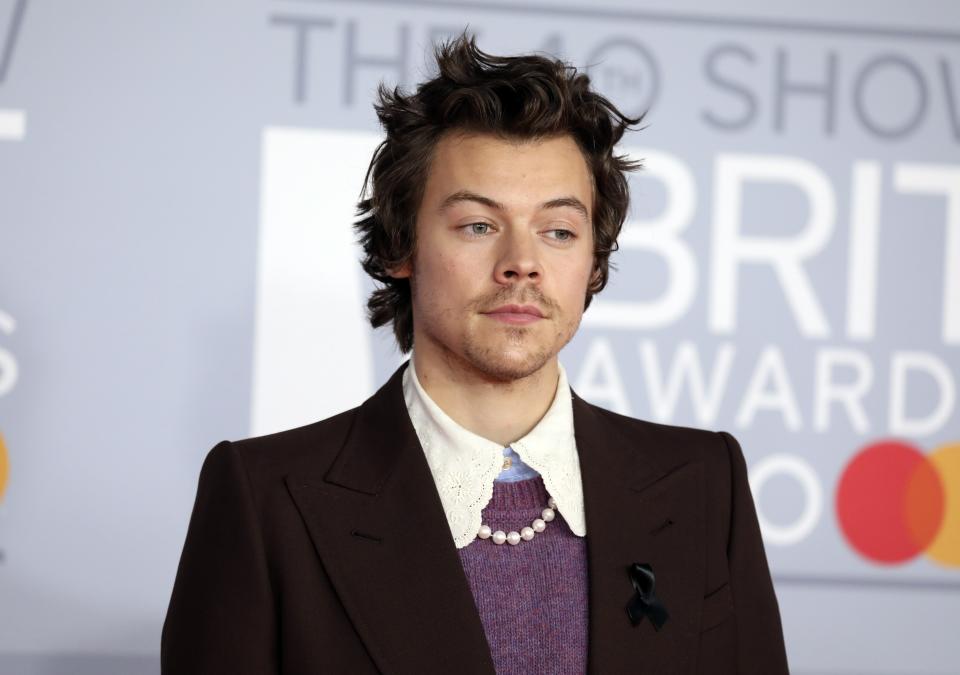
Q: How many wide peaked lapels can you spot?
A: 2